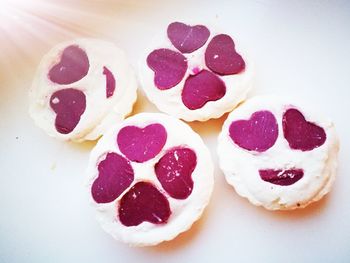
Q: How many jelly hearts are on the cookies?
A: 12